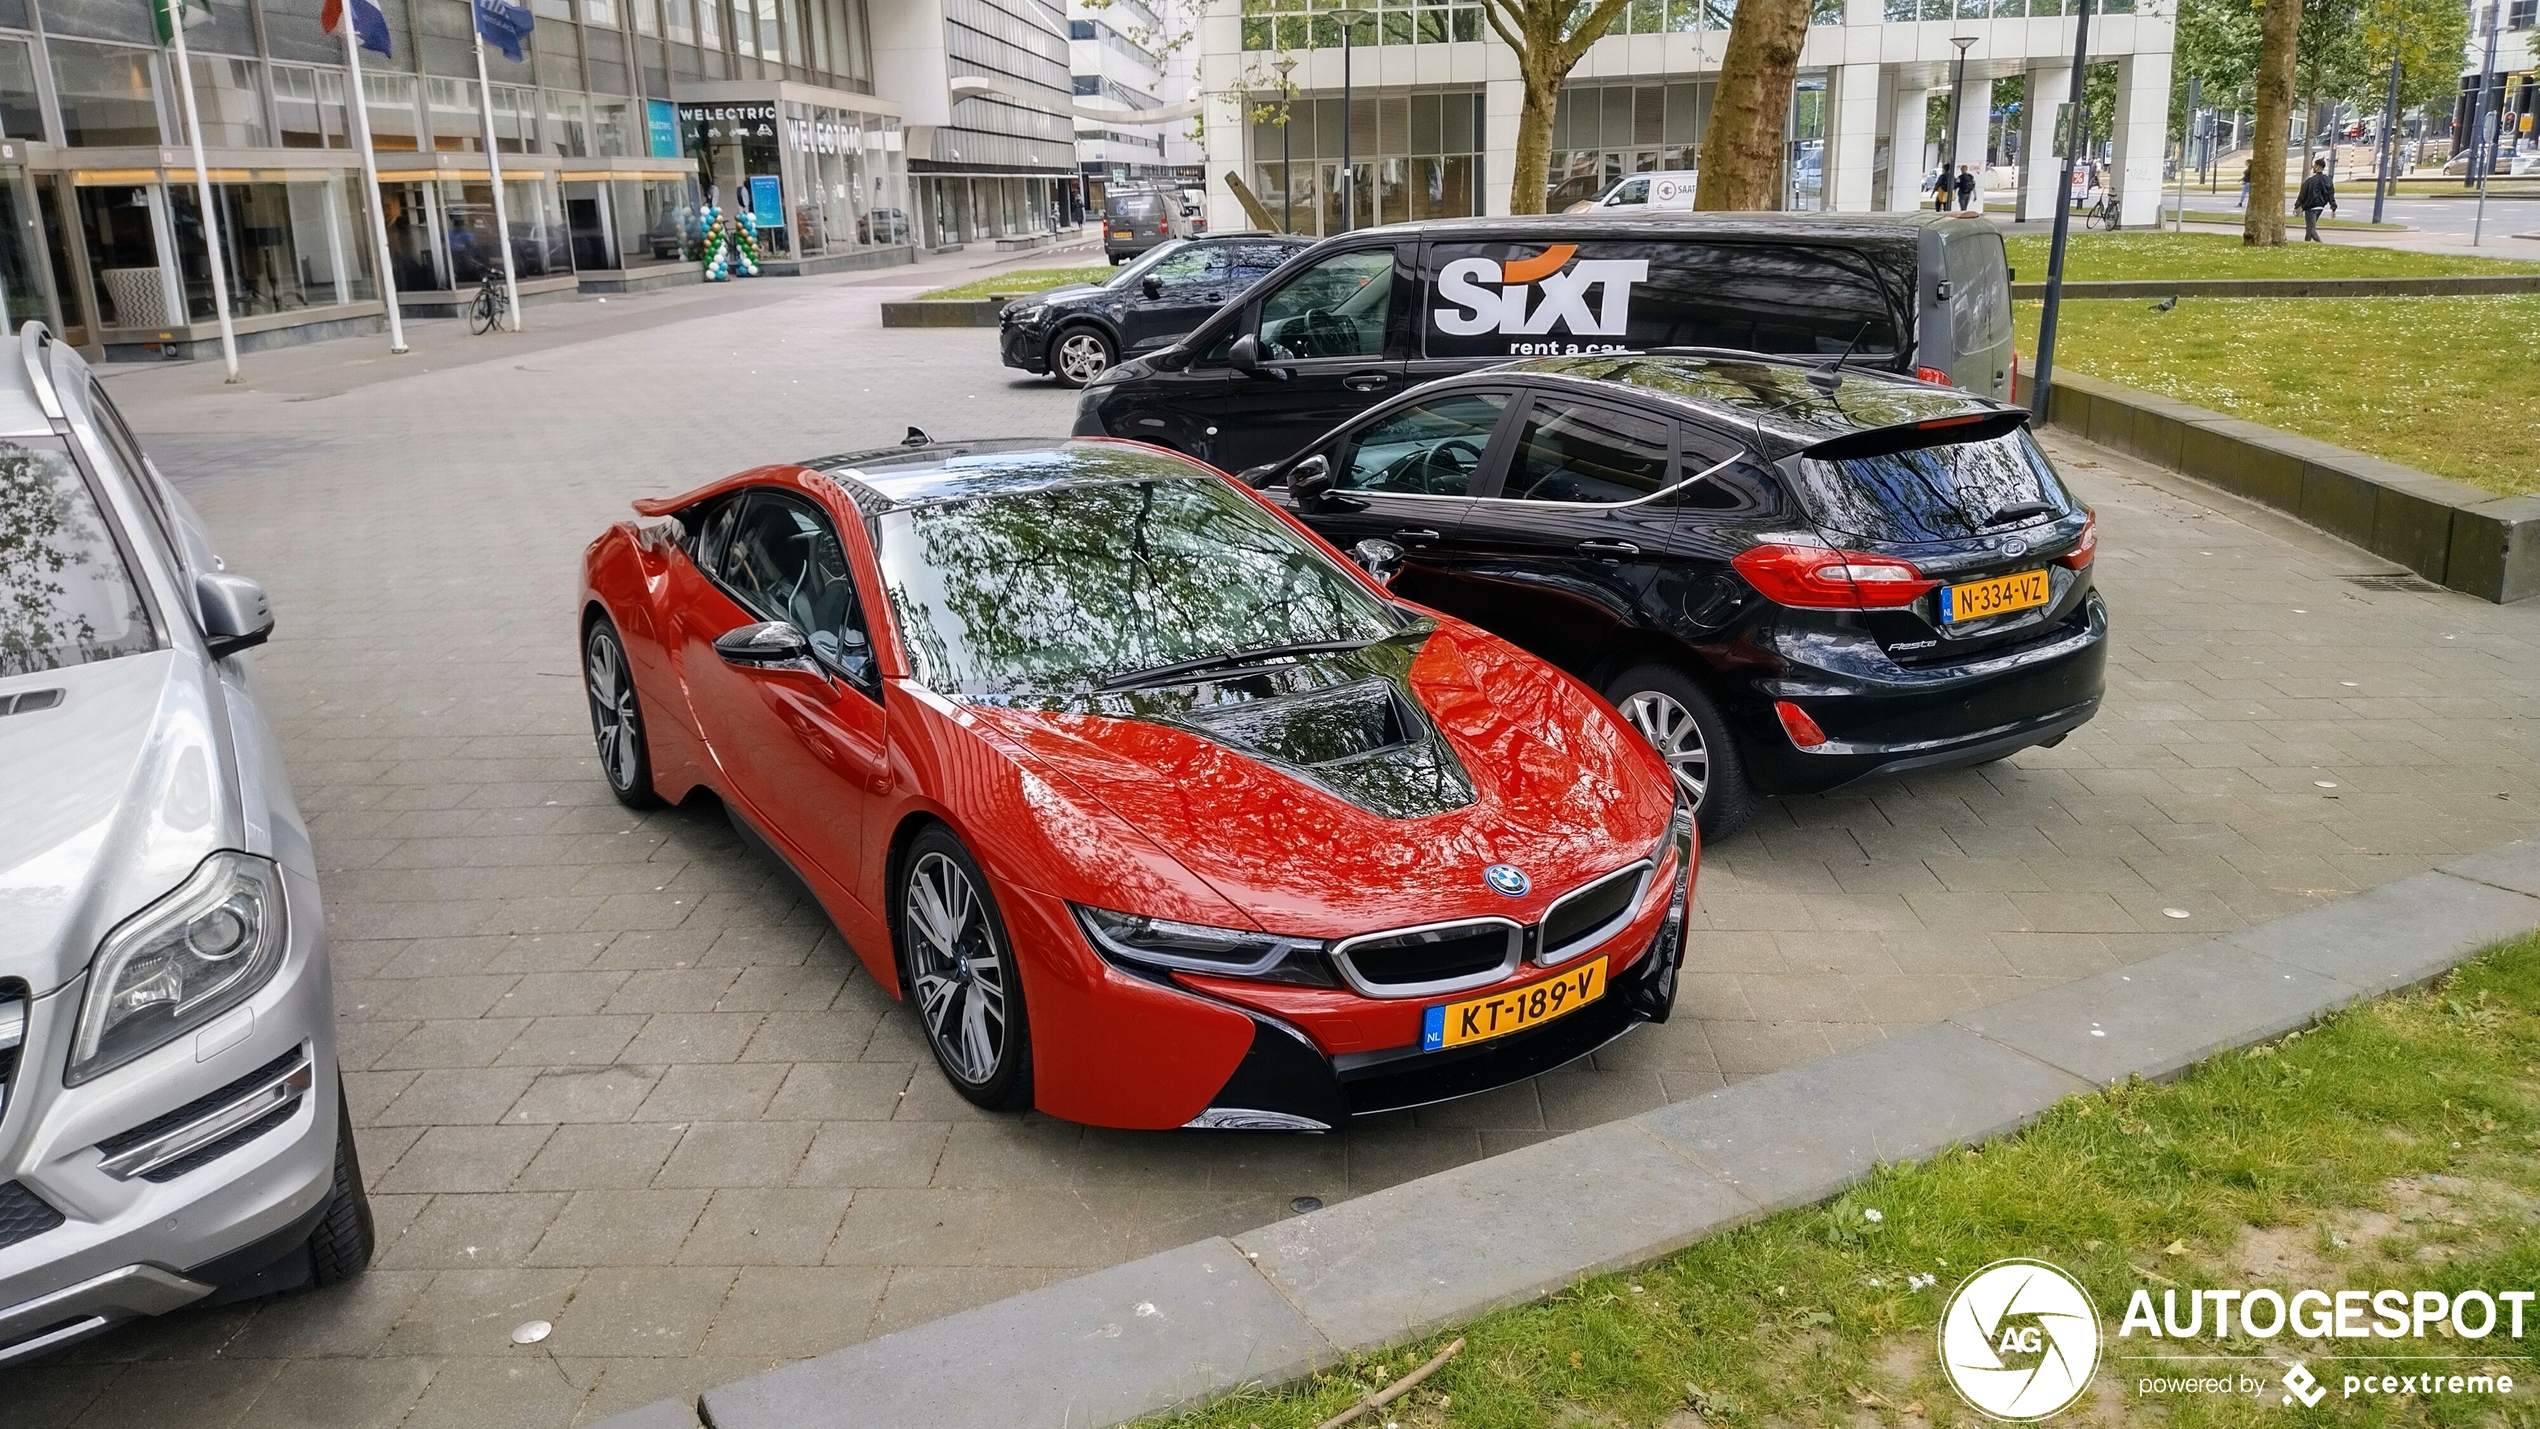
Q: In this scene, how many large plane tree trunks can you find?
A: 3